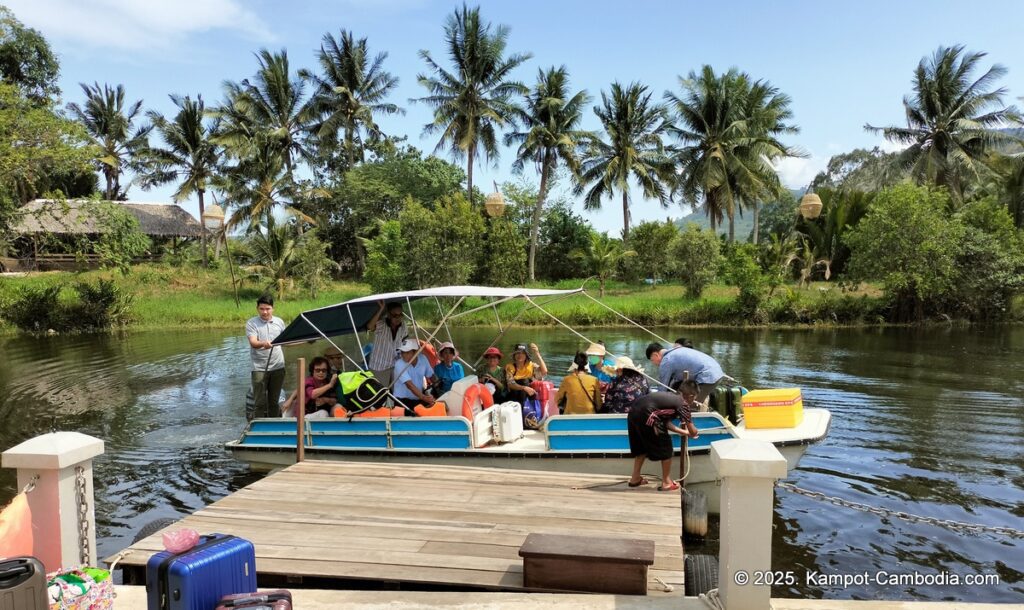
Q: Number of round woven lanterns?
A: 3